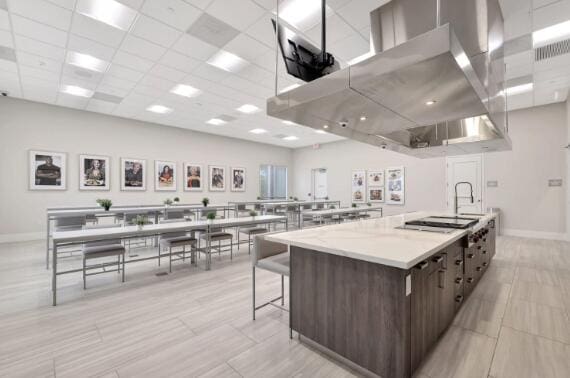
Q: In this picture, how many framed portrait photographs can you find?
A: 7